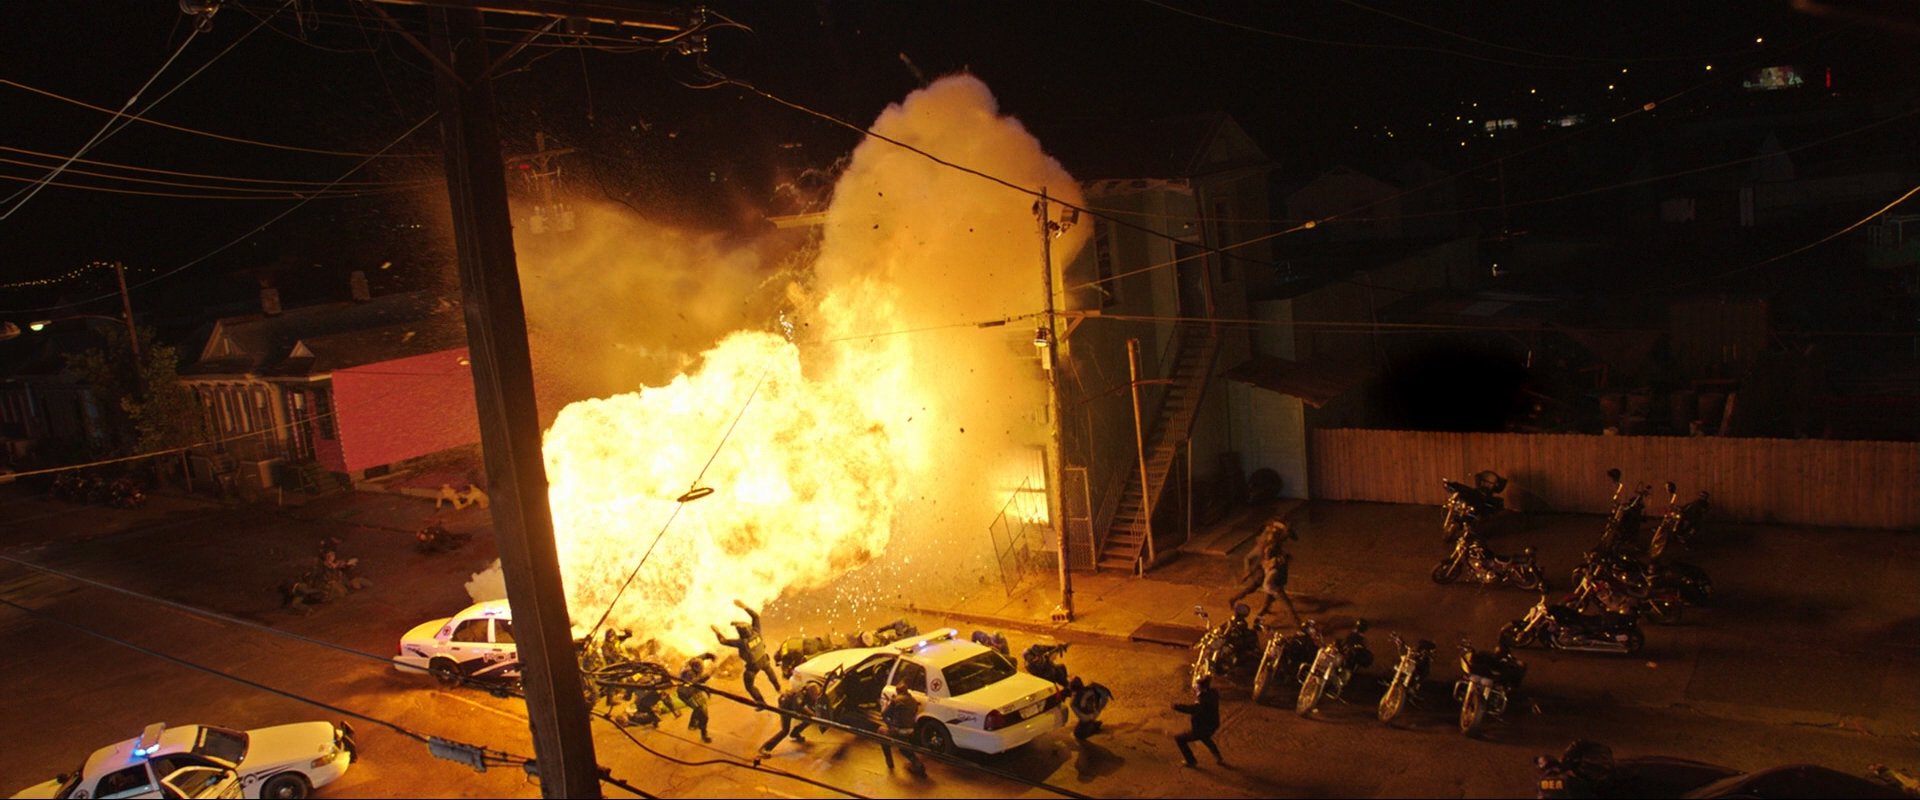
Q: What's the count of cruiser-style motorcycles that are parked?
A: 12